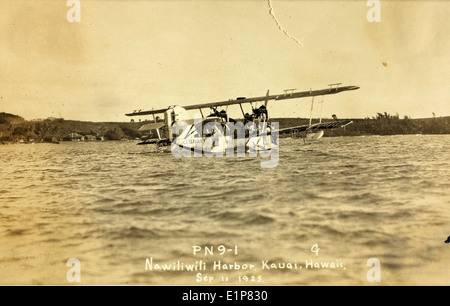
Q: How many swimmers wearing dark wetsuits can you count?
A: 0